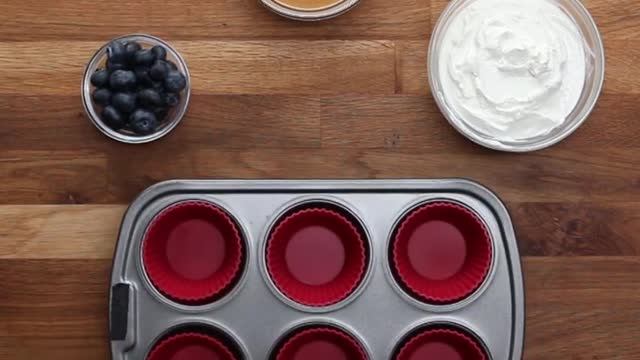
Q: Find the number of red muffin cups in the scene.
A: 6